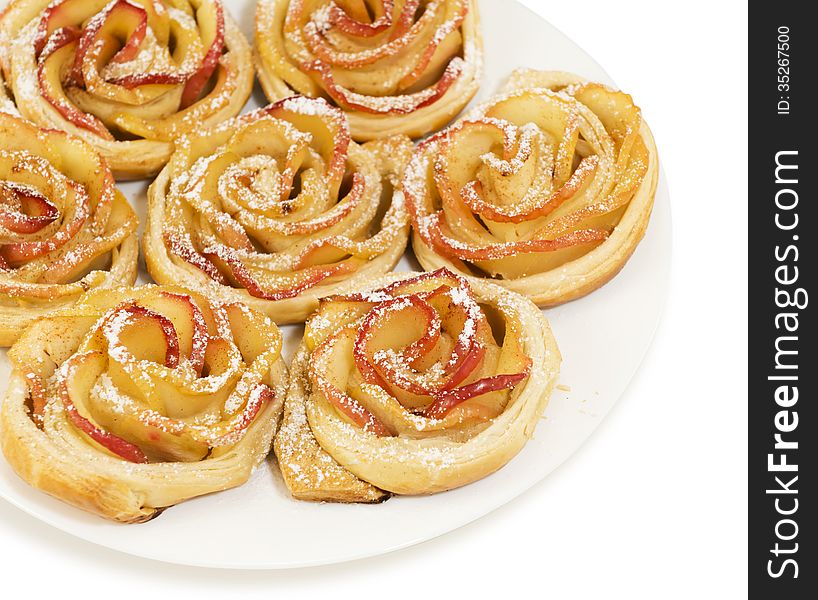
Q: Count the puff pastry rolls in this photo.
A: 7